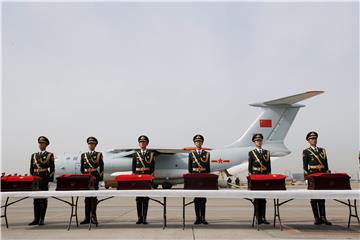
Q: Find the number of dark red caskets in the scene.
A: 6